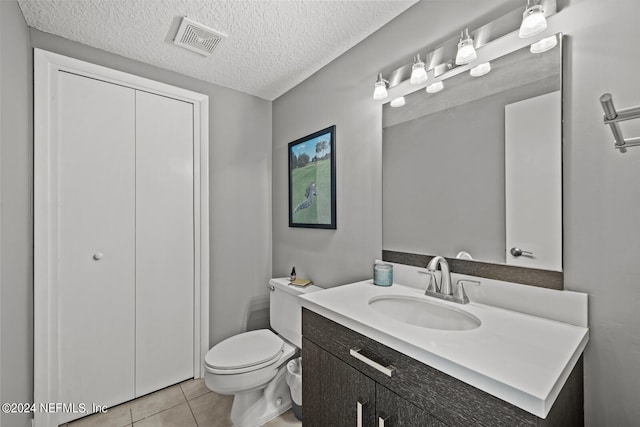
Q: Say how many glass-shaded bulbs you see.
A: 4